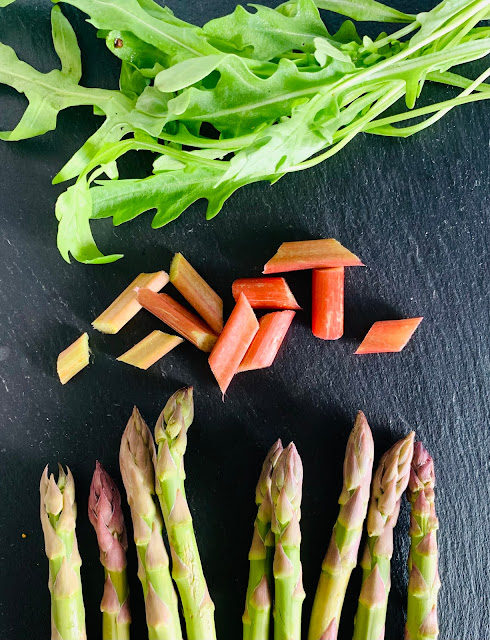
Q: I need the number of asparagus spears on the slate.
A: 9